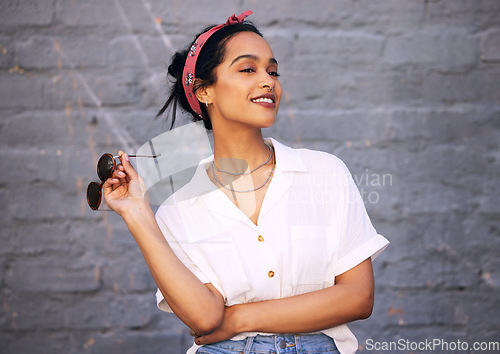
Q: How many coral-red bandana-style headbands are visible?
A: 1